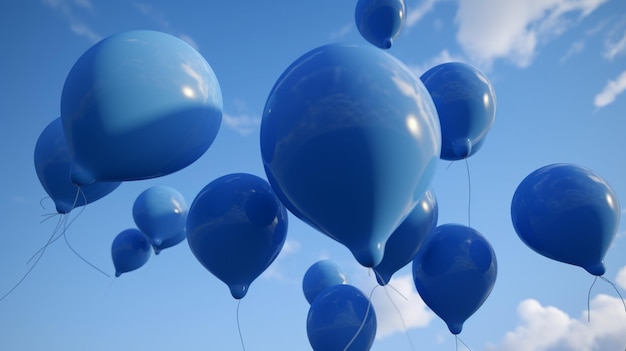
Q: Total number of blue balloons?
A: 13